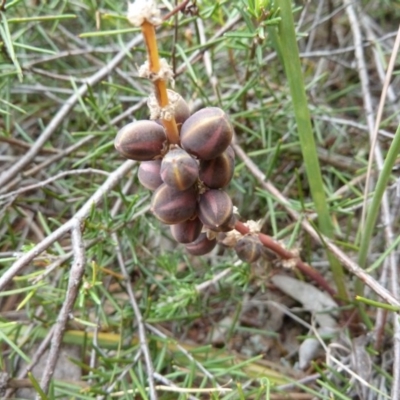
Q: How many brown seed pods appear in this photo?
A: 11